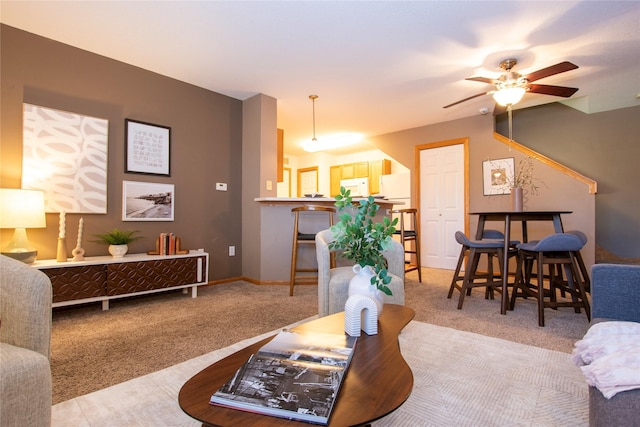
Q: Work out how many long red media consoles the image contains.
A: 0